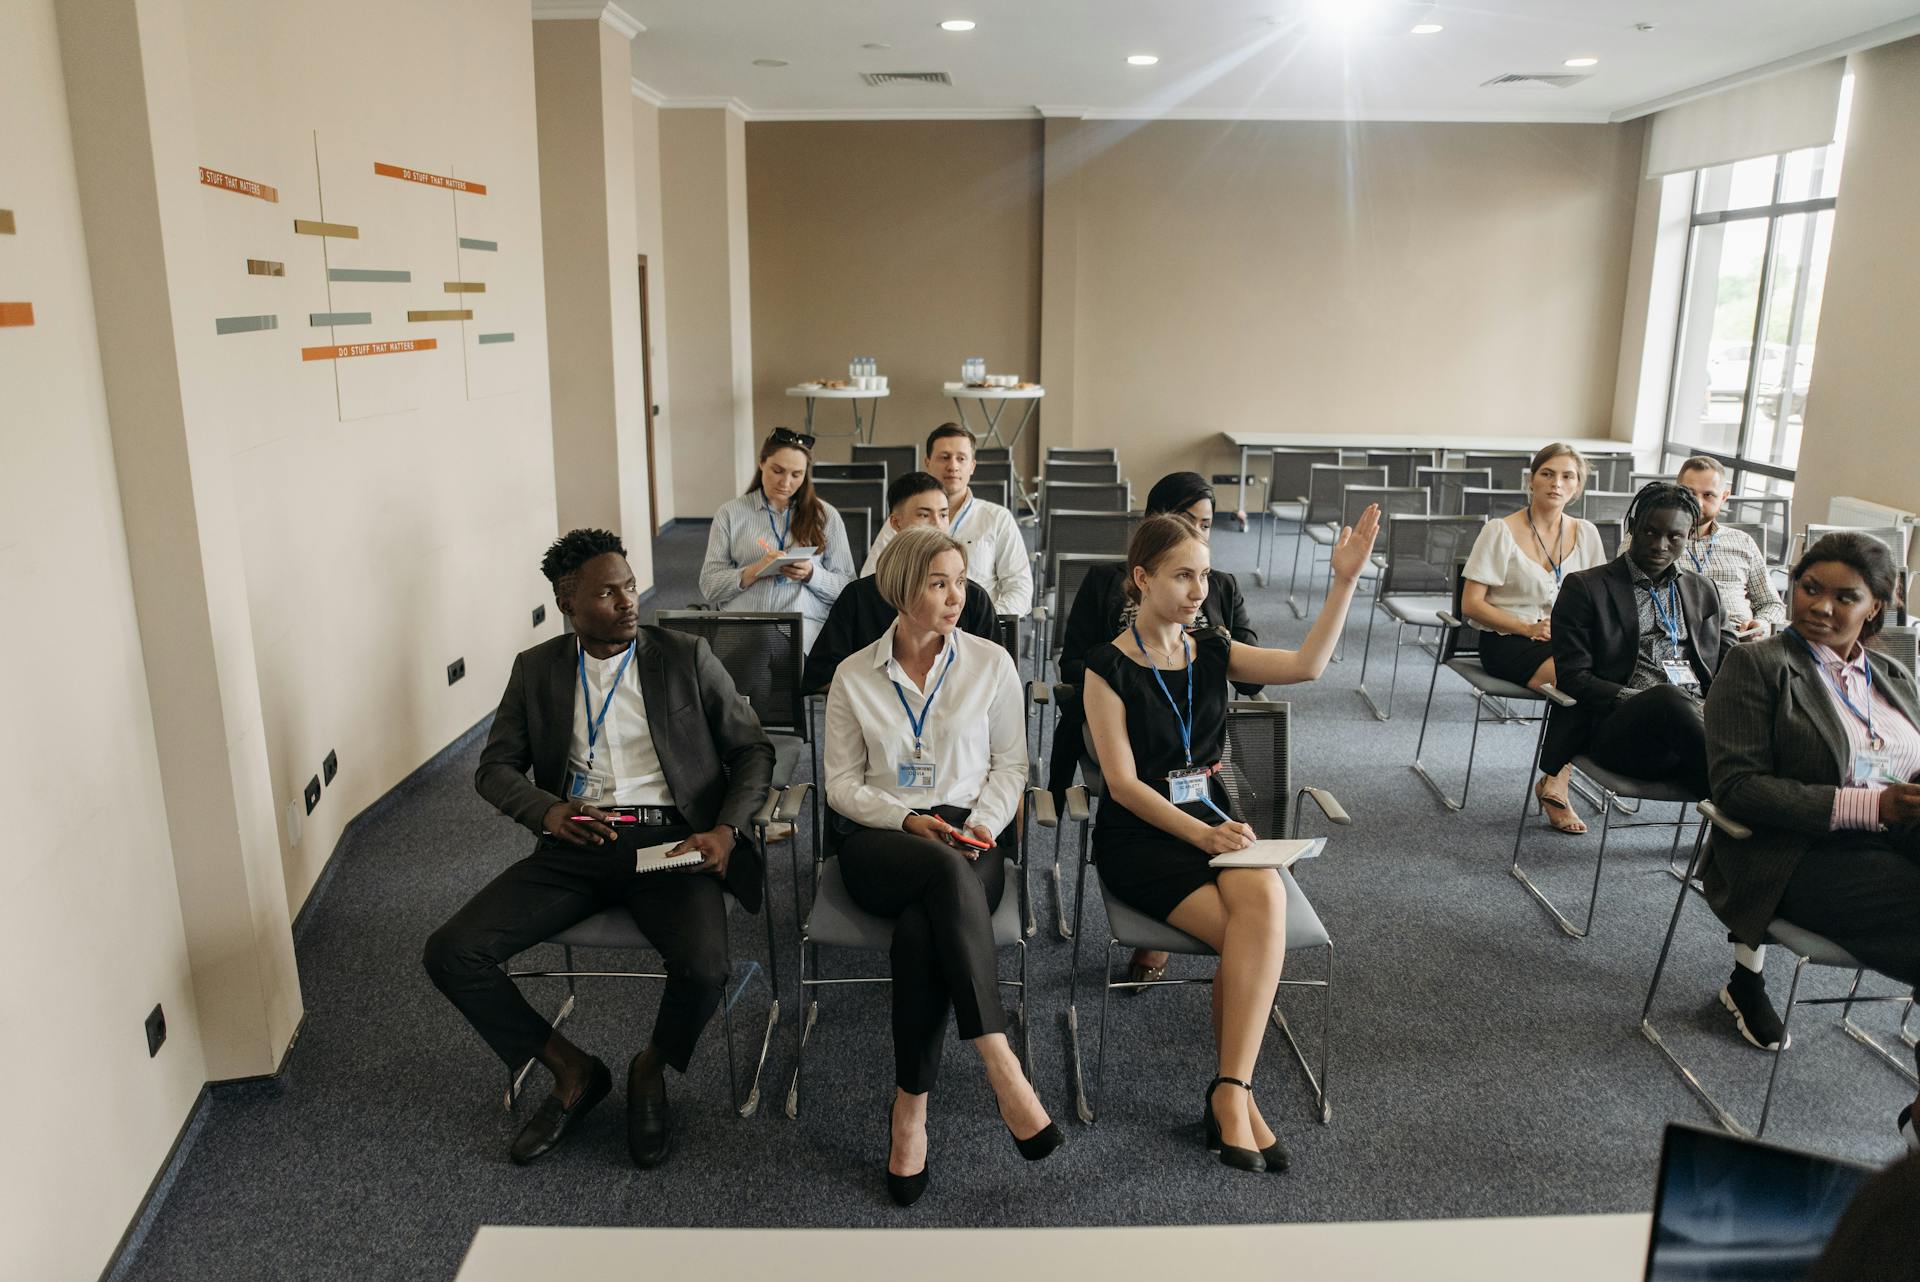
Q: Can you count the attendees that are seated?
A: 11